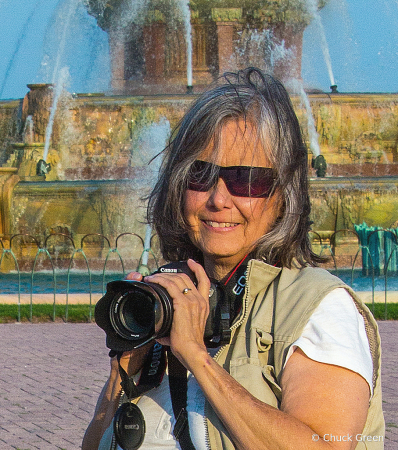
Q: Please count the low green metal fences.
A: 1